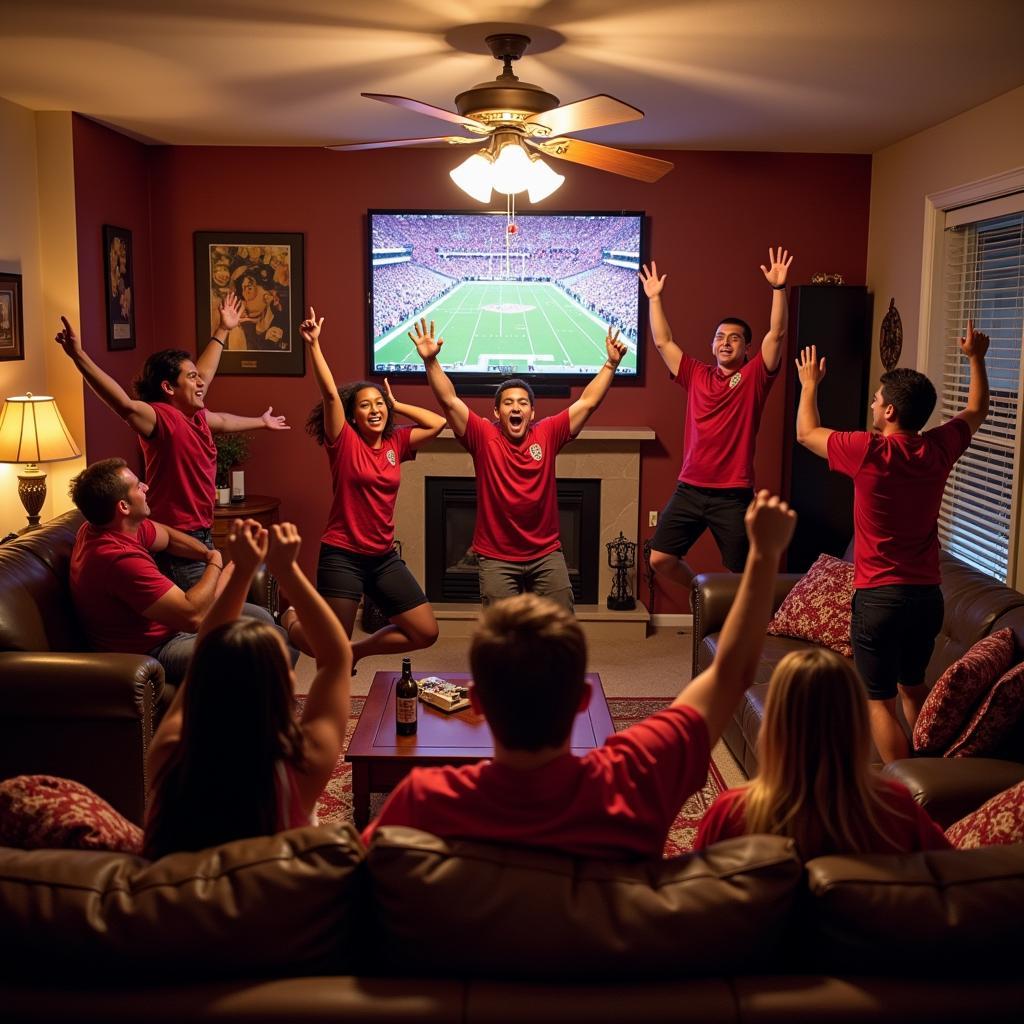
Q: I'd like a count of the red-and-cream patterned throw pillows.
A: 5